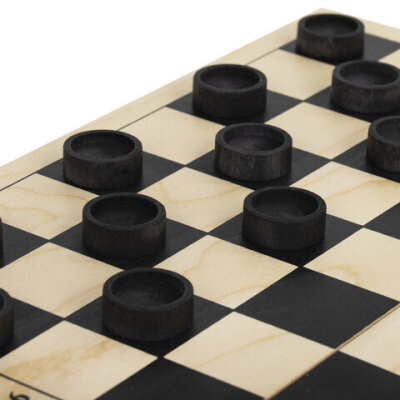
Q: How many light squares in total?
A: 13